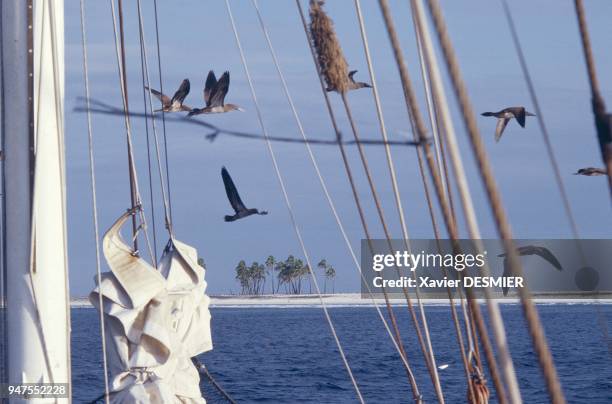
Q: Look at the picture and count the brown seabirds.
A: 7